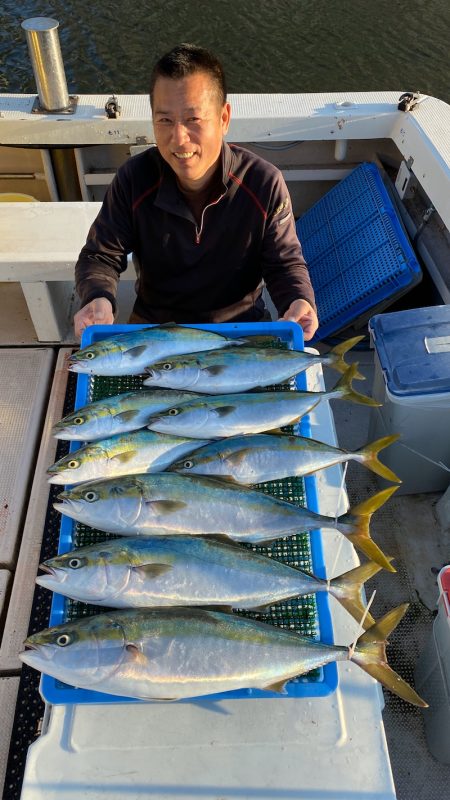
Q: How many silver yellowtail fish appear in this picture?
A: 9